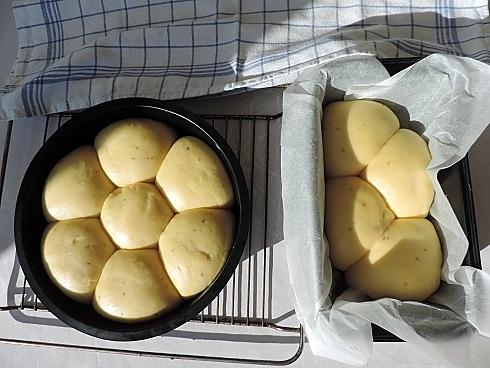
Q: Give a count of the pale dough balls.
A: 11